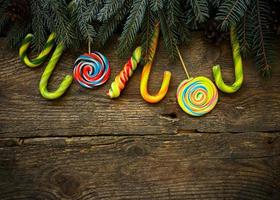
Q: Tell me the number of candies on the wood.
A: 7